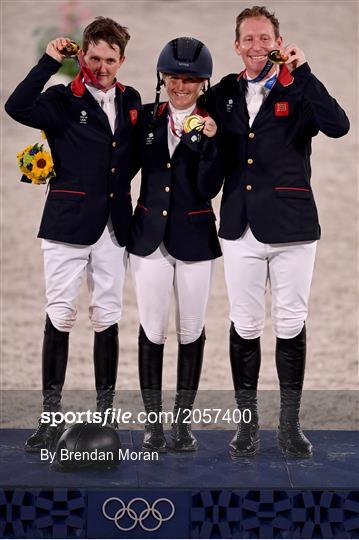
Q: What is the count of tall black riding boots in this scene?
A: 6